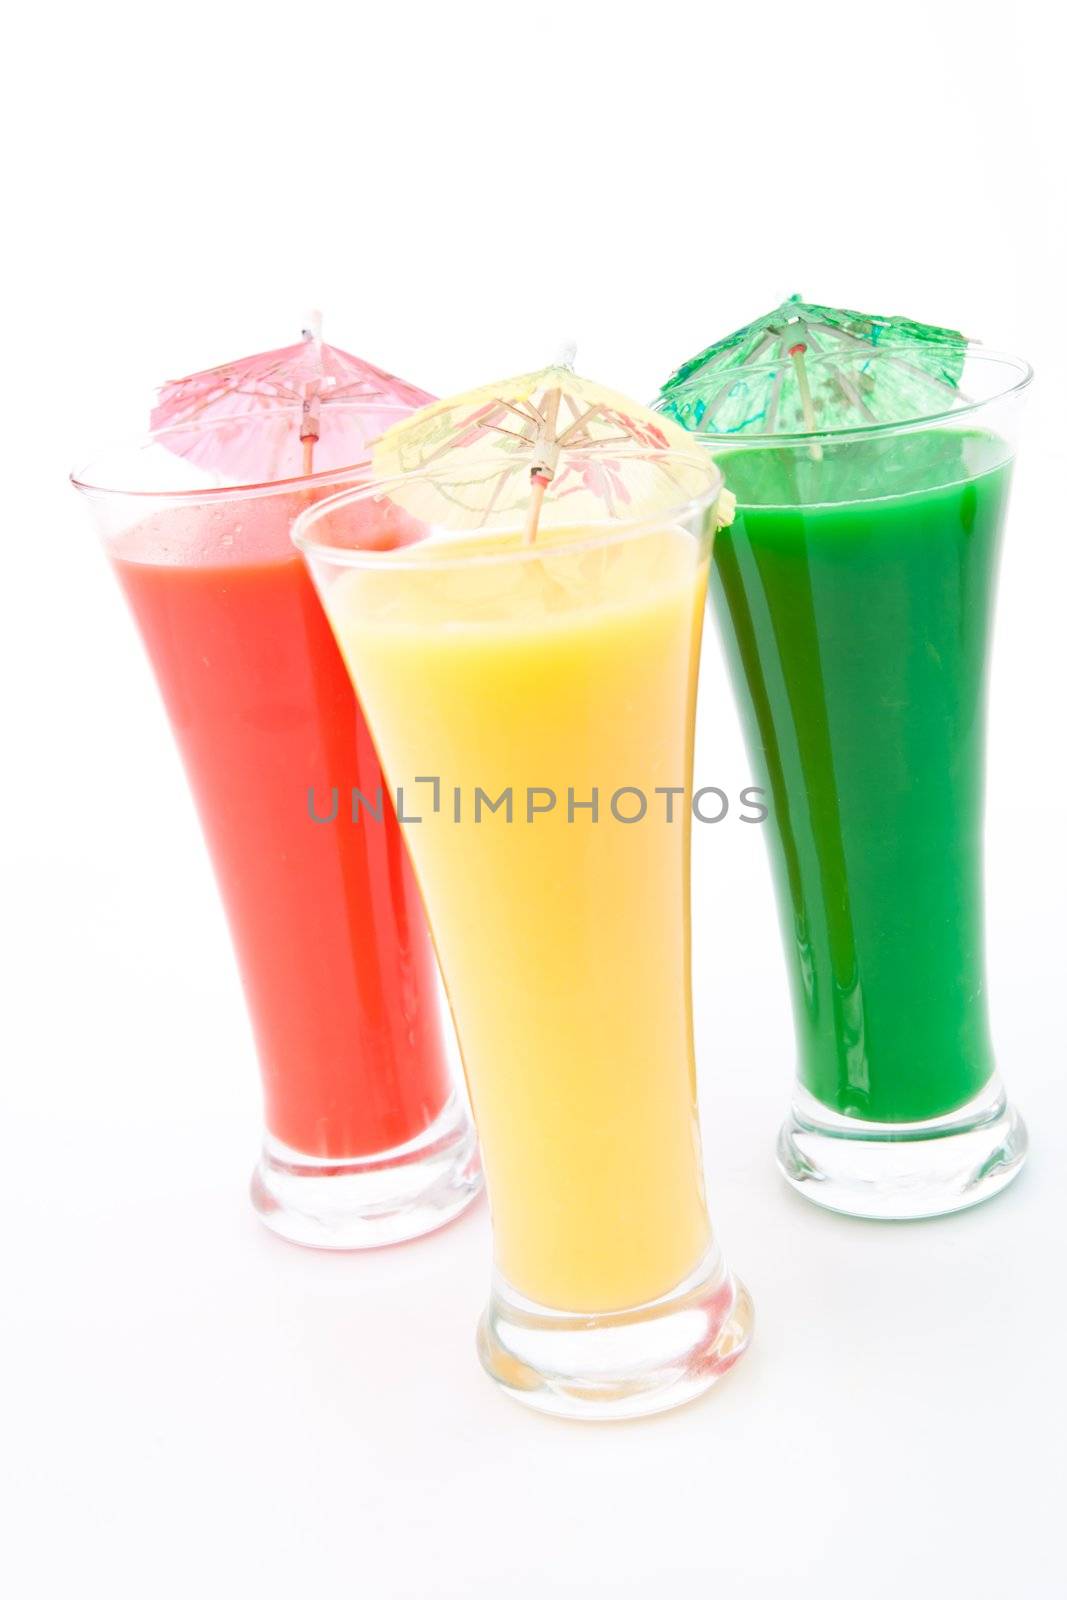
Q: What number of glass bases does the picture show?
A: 3